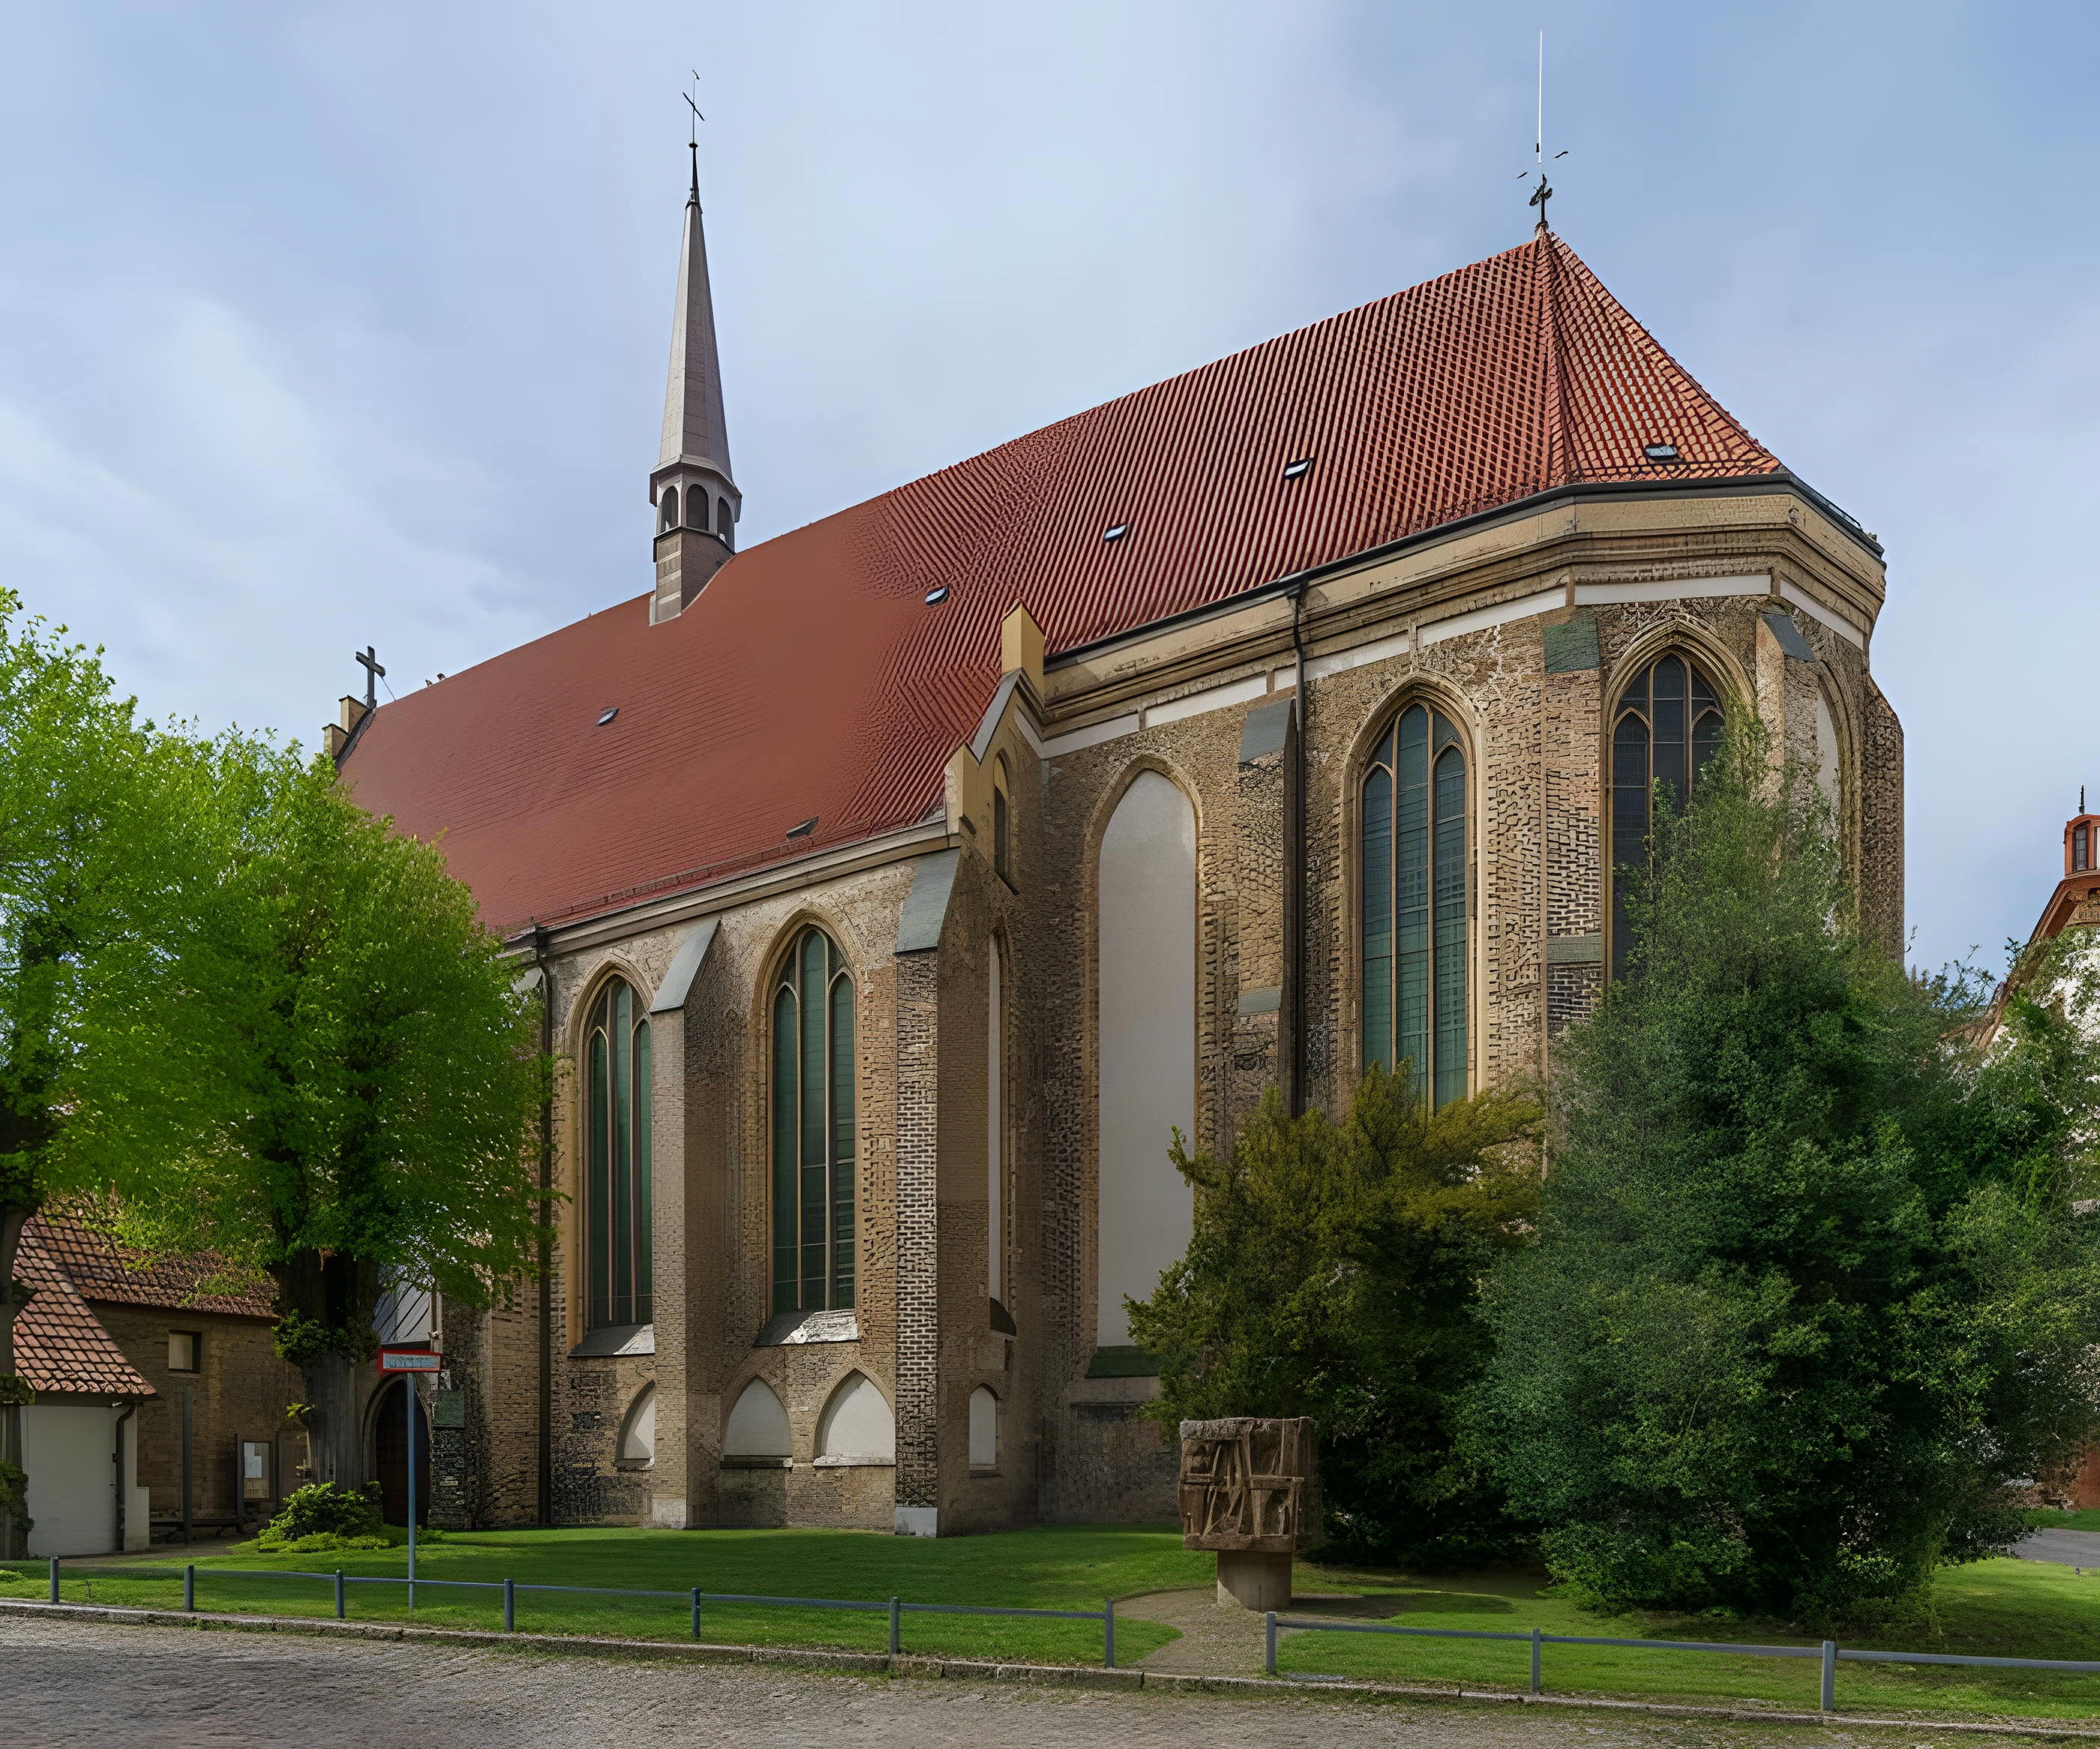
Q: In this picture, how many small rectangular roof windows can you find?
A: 6